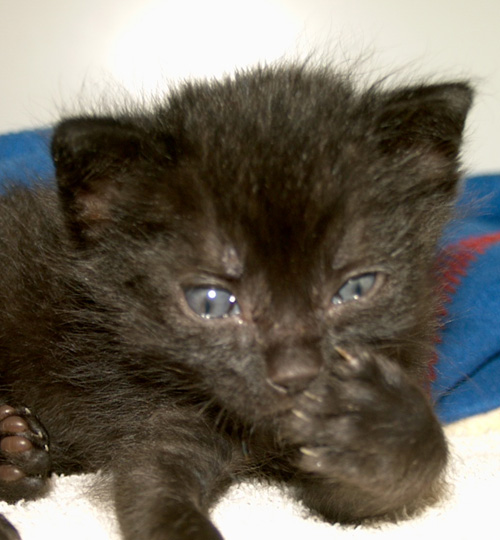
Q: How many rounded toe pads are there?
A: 4